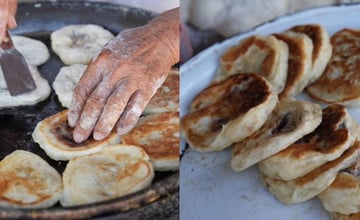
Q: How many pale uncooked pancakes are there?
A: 4